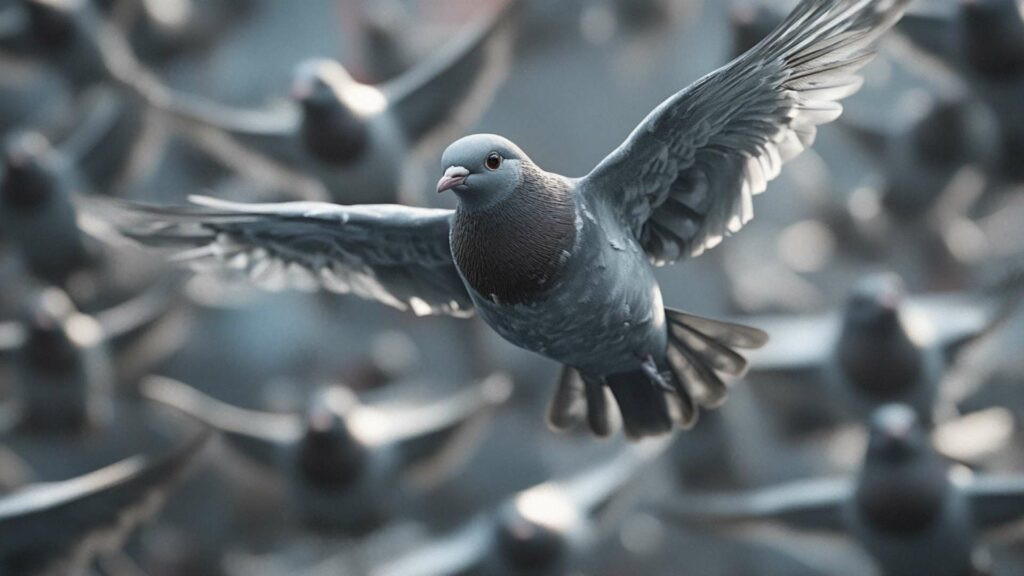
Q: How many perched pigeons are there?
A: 0